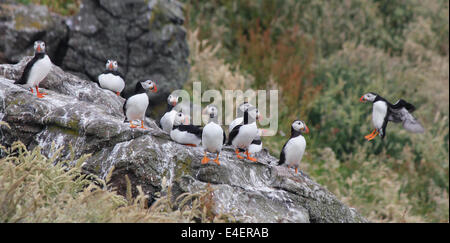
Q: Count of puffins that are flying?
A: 1